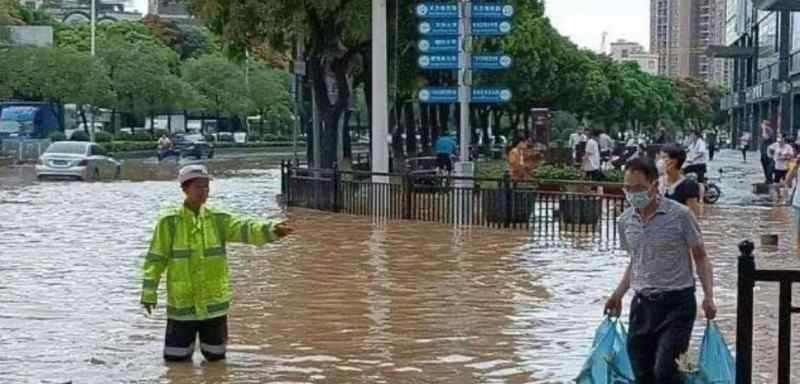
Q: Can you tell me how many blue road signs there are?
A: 9